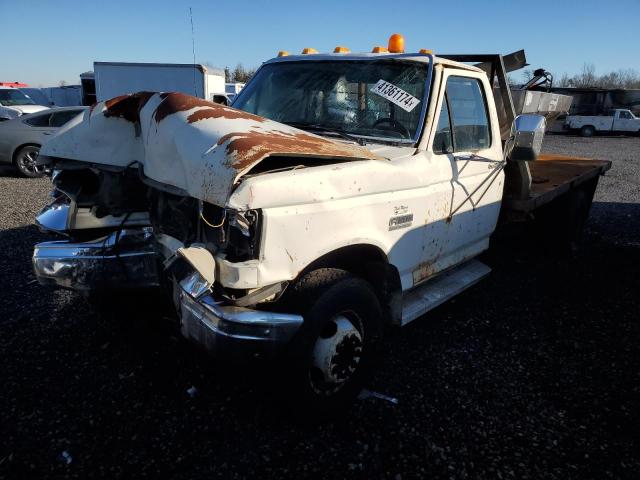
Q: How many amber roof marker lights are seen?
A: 5